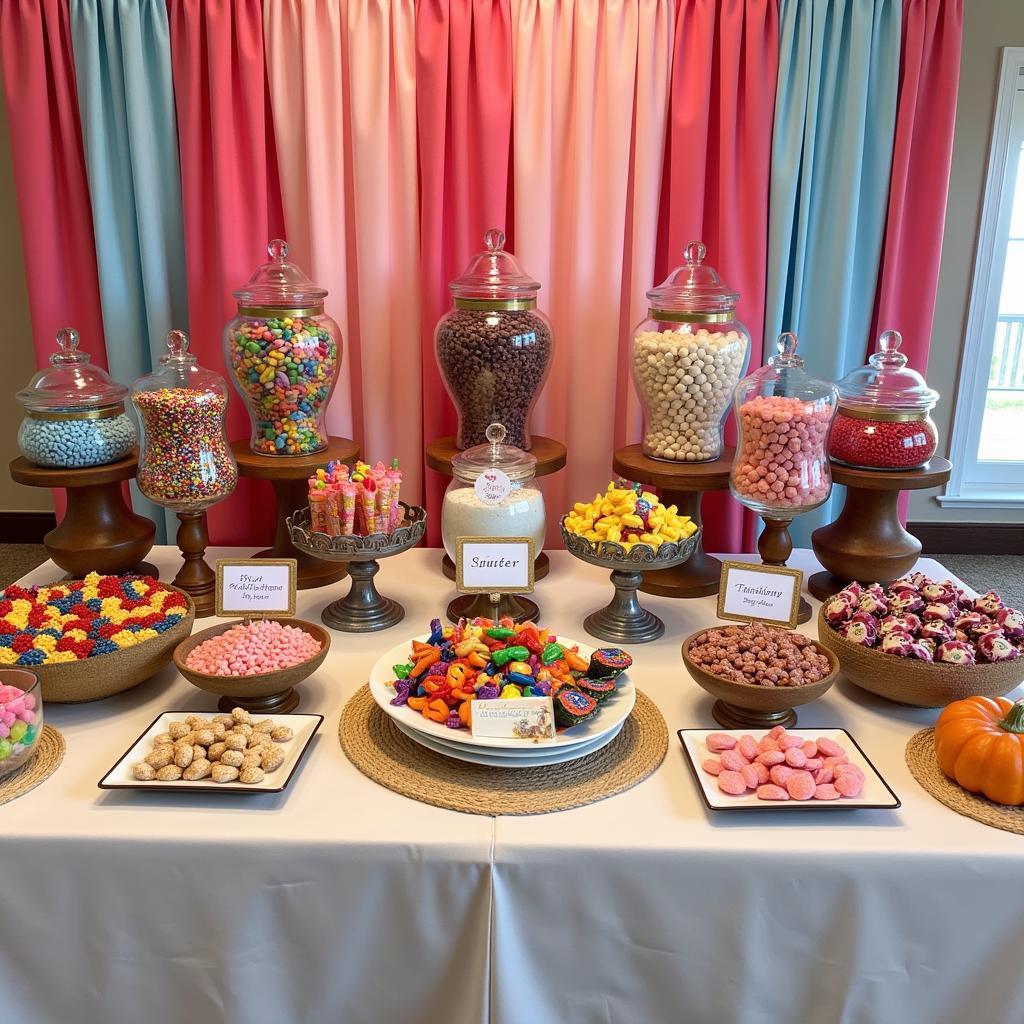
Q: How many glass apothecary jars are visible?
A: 8